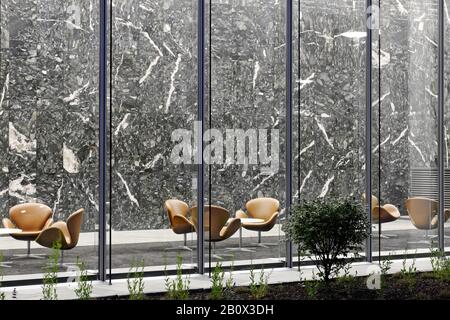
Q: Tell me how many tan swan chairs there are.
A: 7